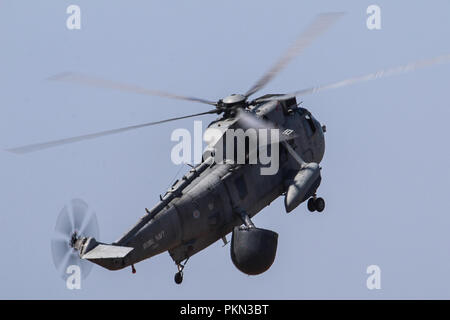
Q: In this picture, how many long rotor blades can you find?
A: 5